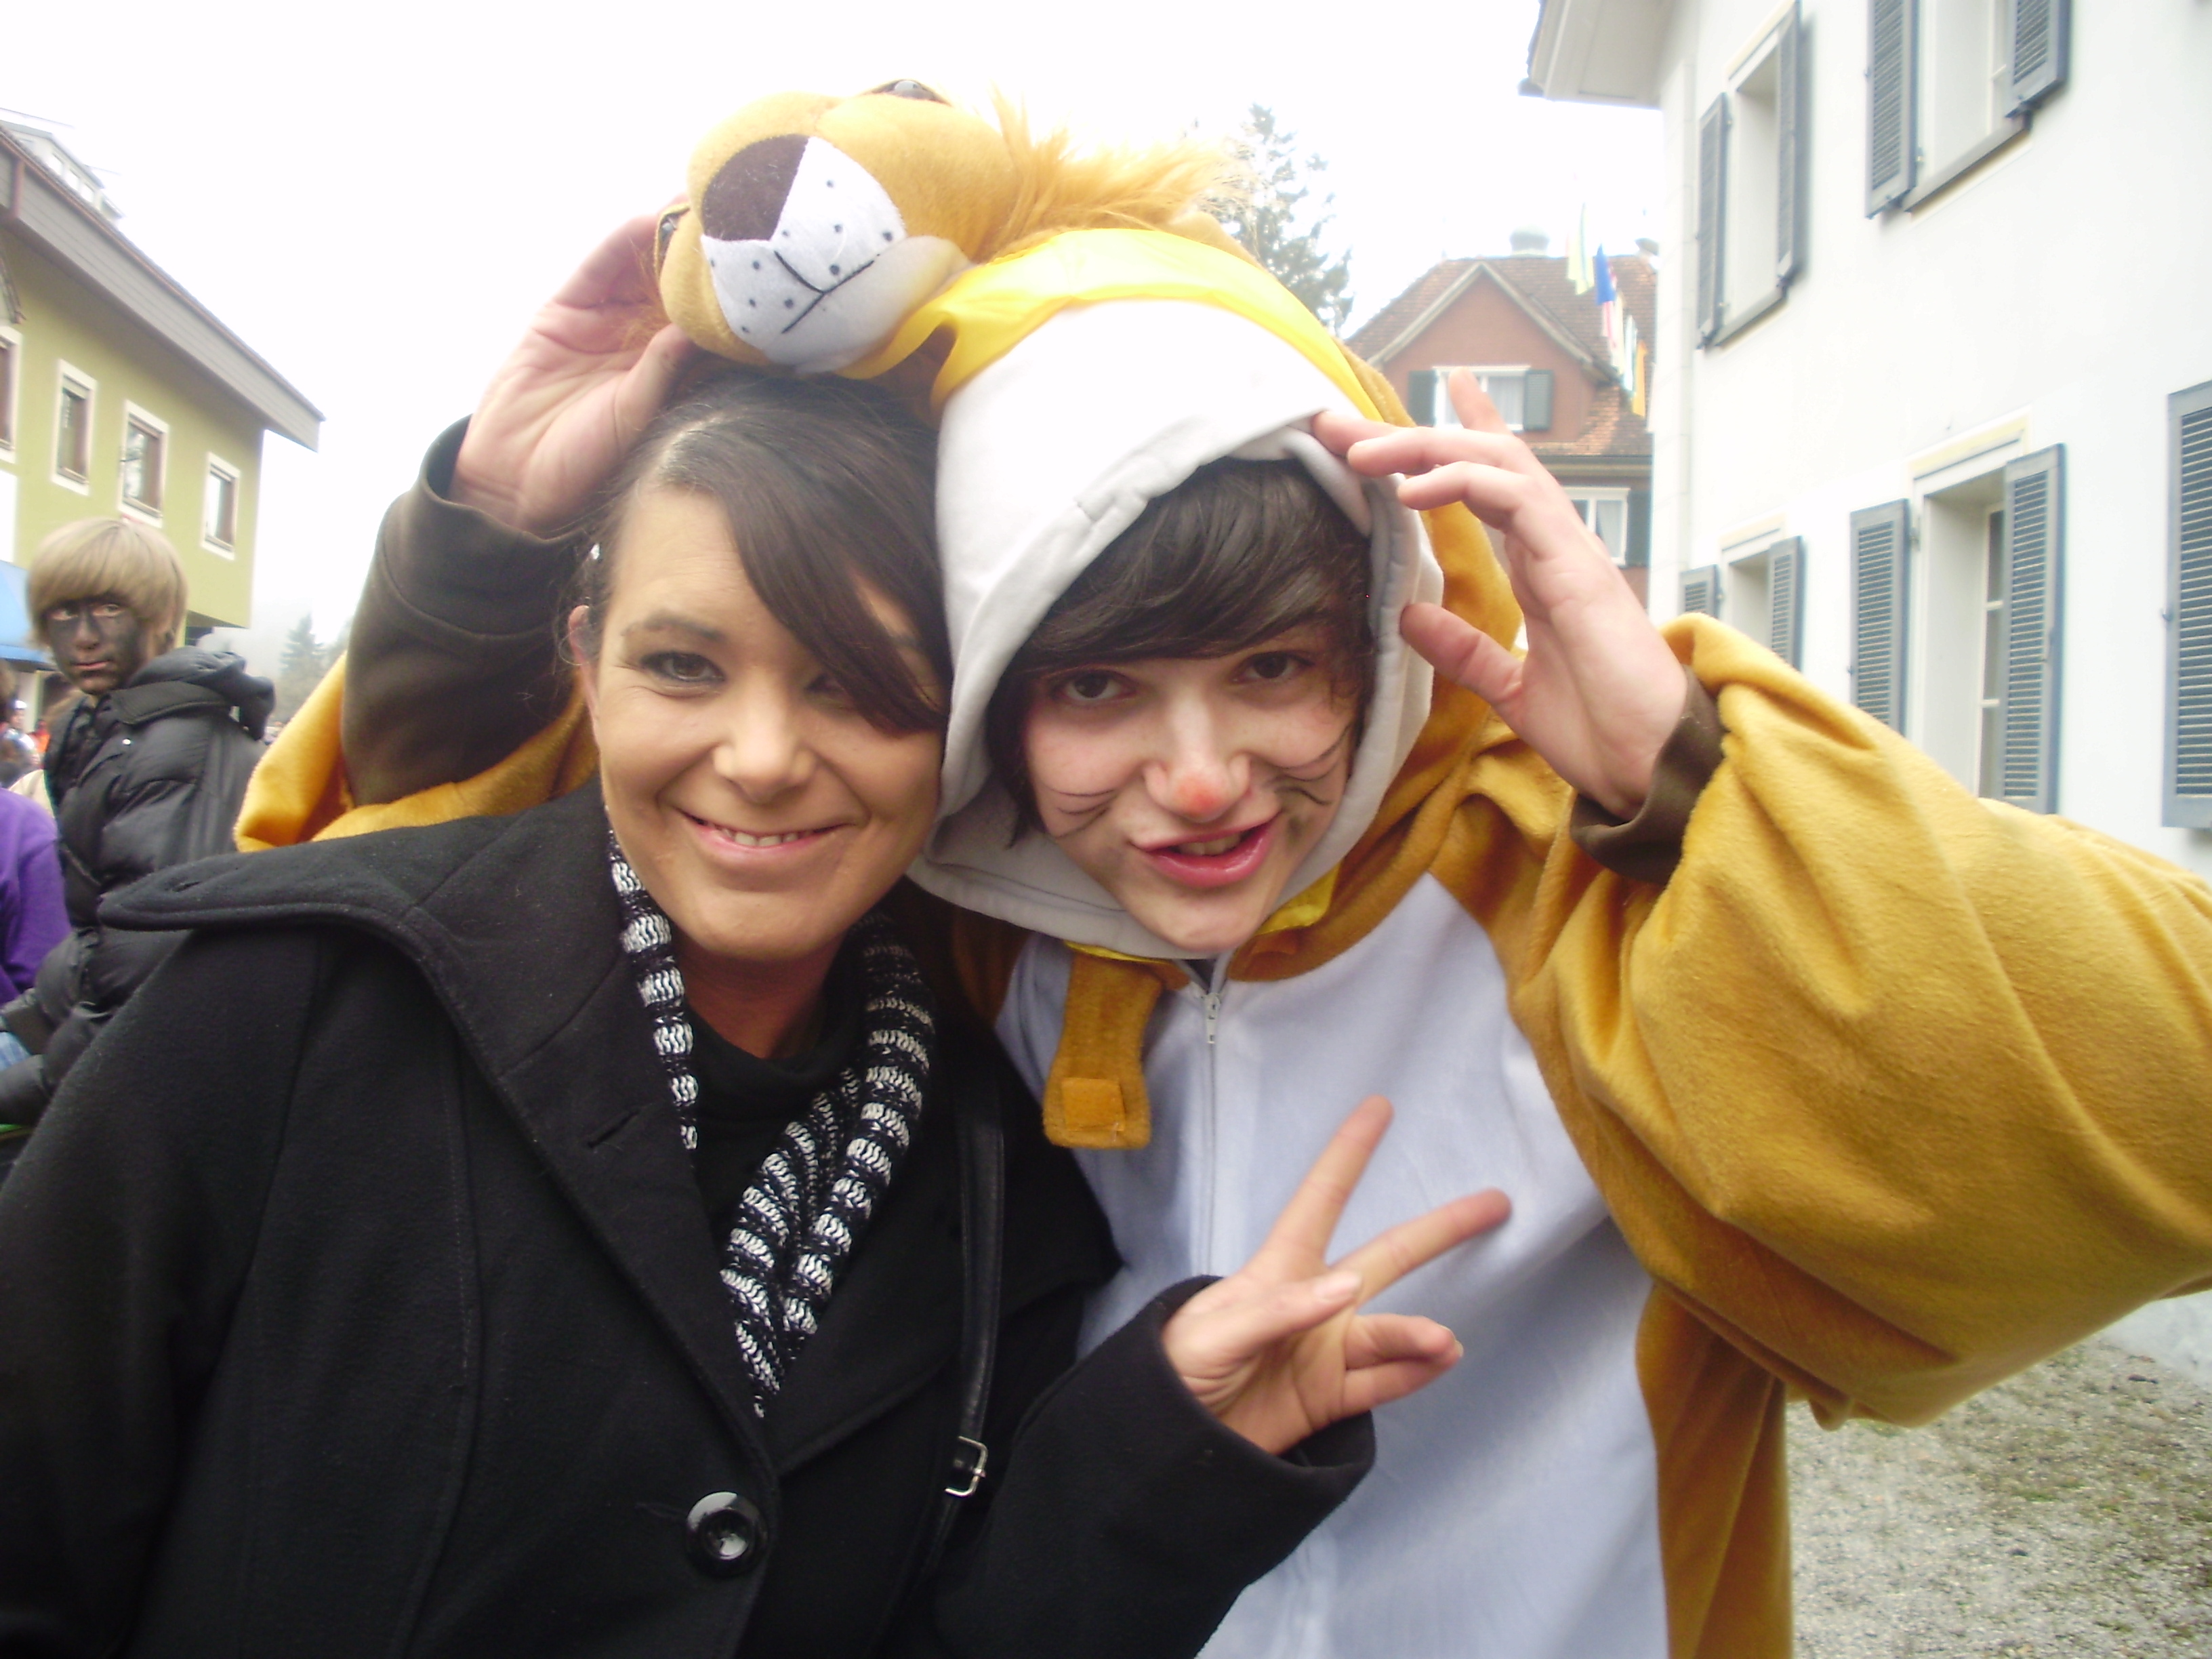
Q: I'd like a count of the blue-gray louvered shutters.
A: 9